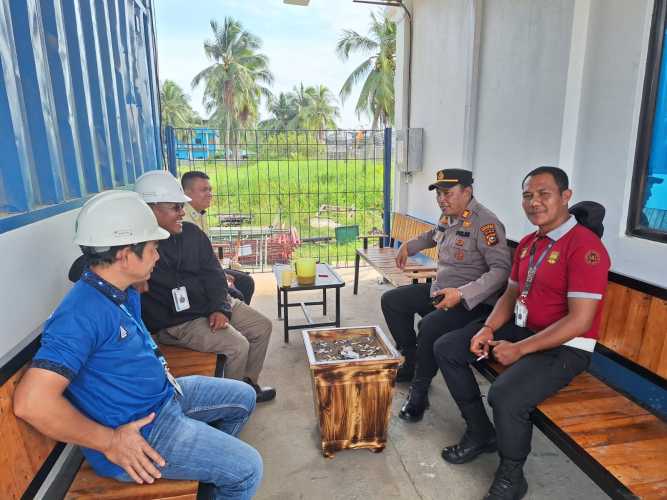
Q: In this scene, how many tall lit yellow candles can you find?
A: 0